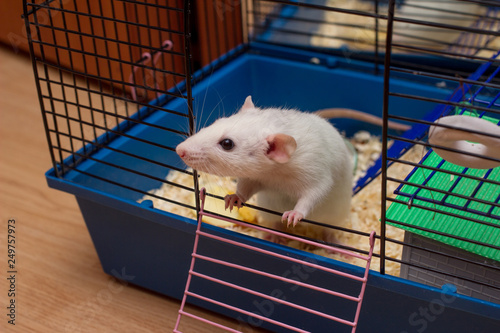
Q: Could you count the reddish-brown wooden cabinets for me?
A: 1